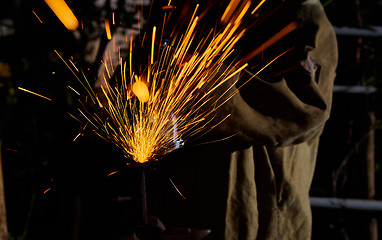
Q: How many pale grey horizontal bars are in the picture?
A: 3